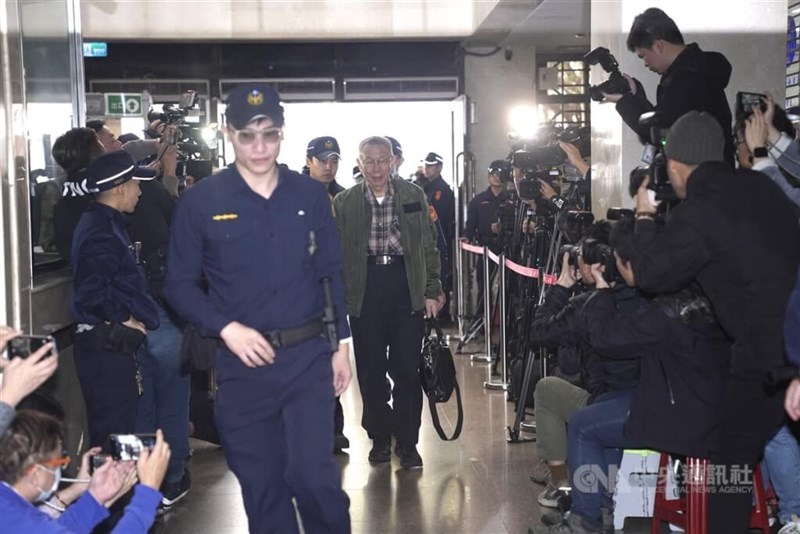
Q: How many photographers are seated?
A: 2